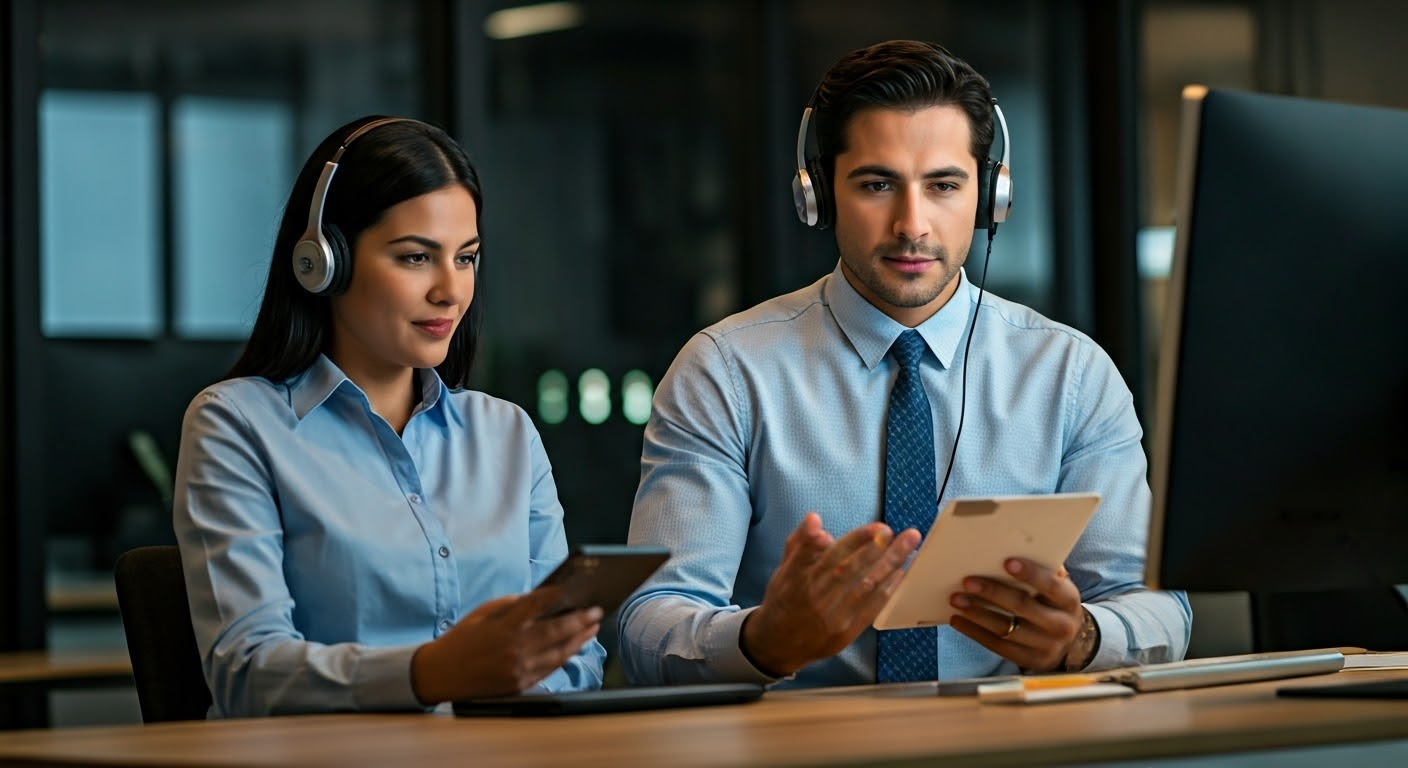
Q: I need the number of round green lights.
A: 3